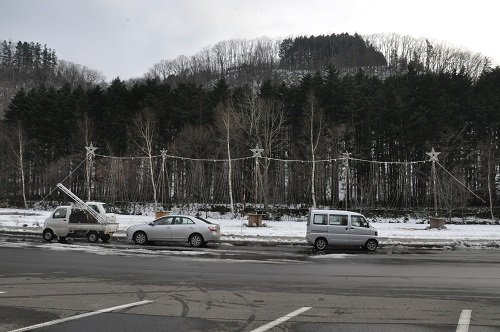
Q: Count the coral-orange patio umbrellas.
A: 0